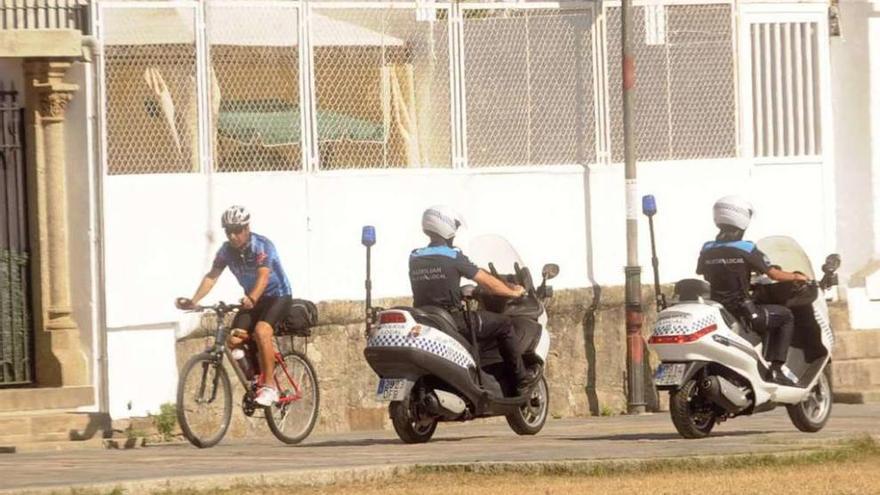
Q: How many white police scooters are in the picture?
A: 2